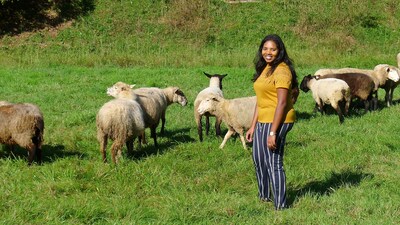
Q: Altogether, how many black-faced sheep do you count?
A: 2